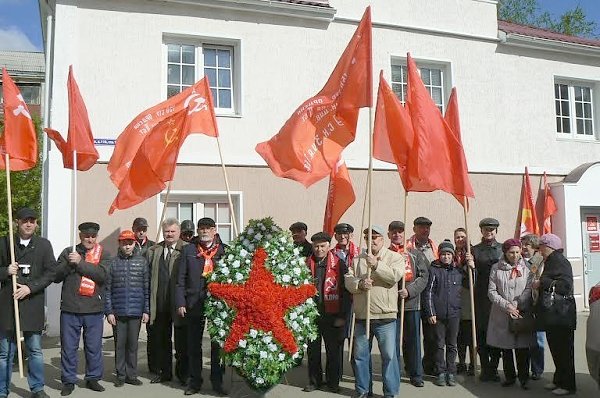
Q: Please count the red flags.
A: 11